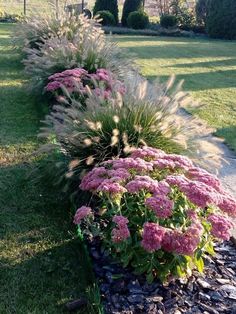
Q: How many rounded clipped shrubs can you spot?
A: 3